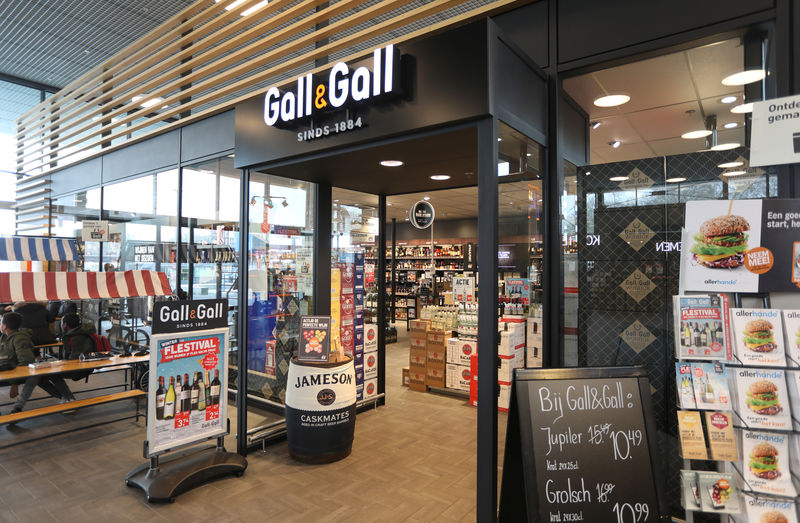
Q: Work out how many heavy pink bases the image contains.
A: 0